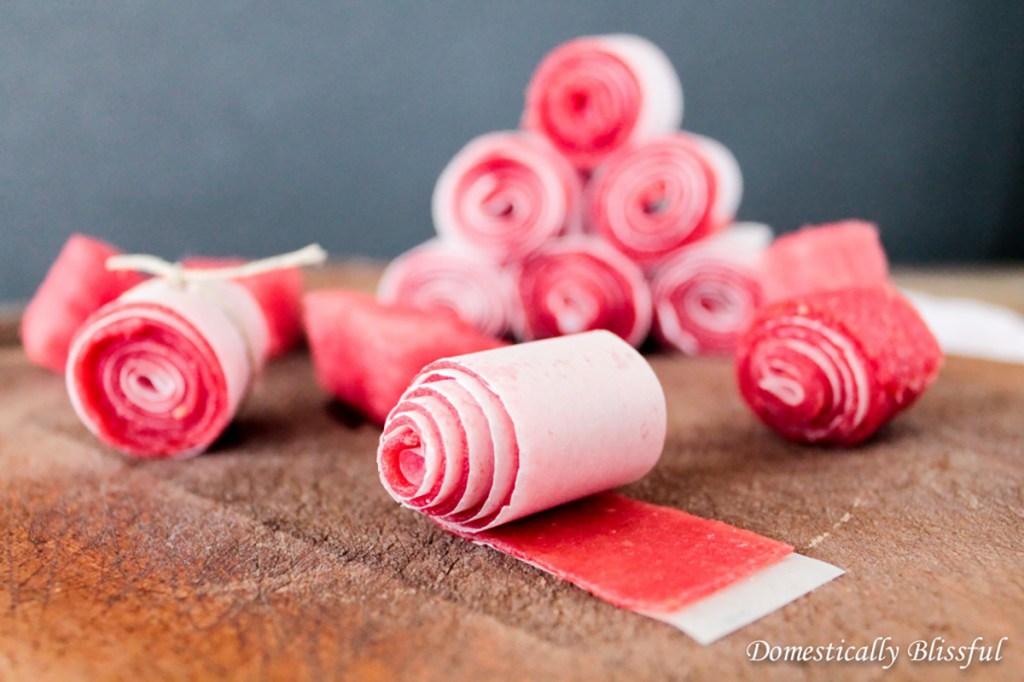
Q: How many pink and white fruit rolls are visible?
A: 9